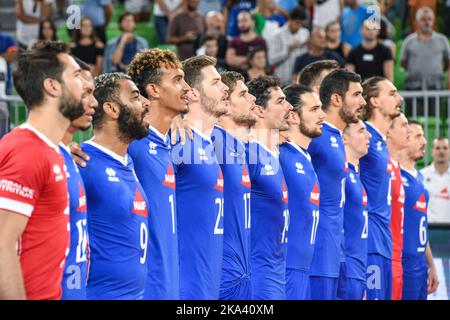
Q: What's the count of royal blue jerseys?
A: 11